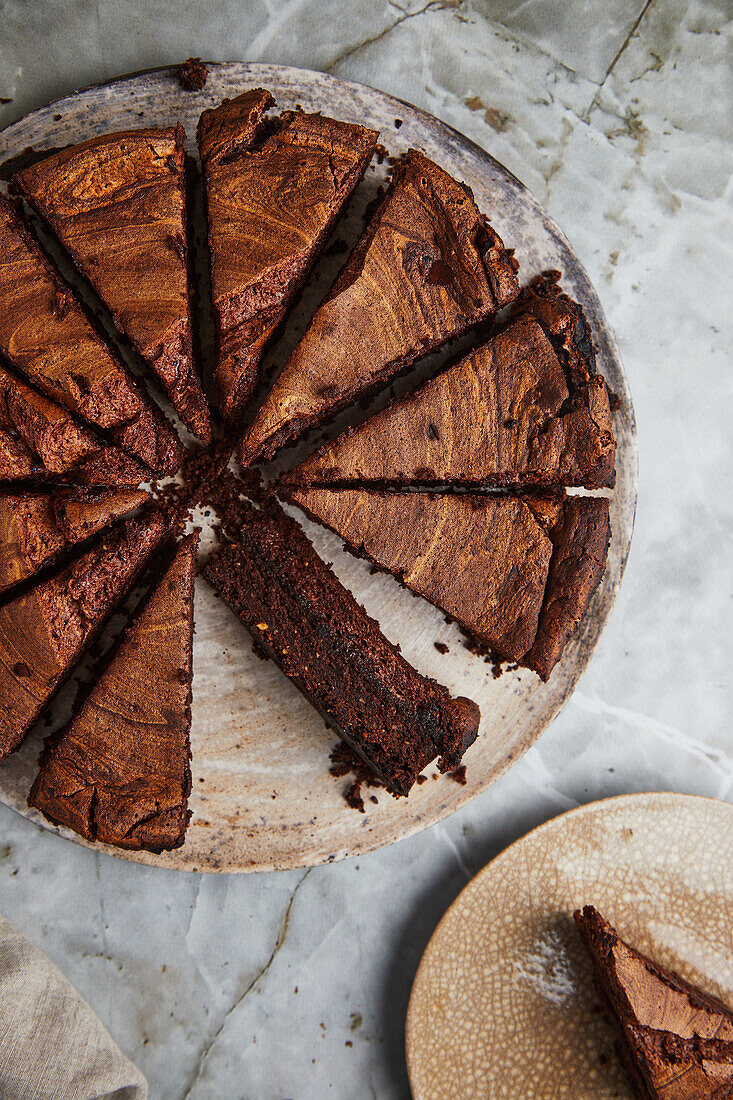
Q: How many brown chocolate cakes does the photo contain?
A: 12